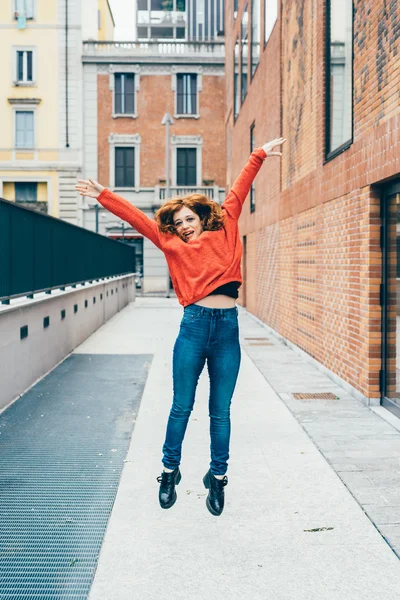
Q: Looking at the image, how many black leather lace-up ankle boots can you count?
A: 2